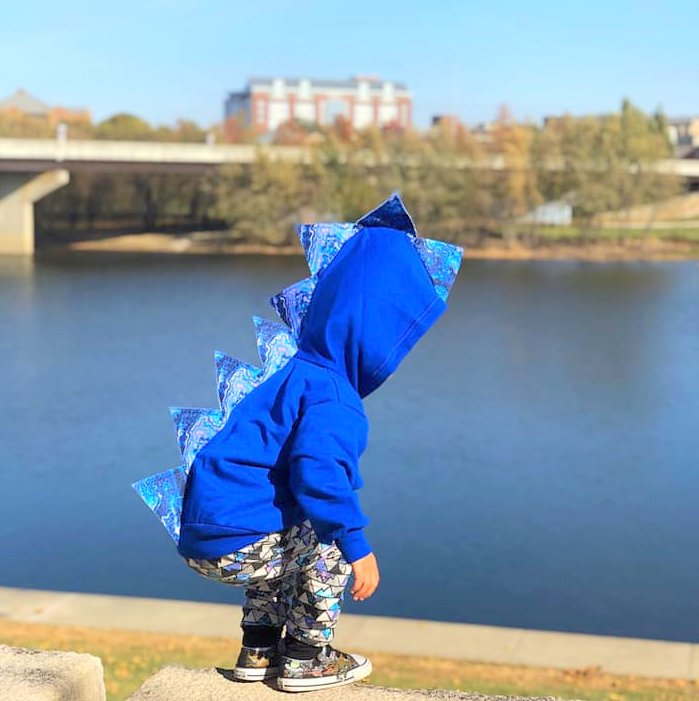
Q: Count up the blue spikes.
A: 8